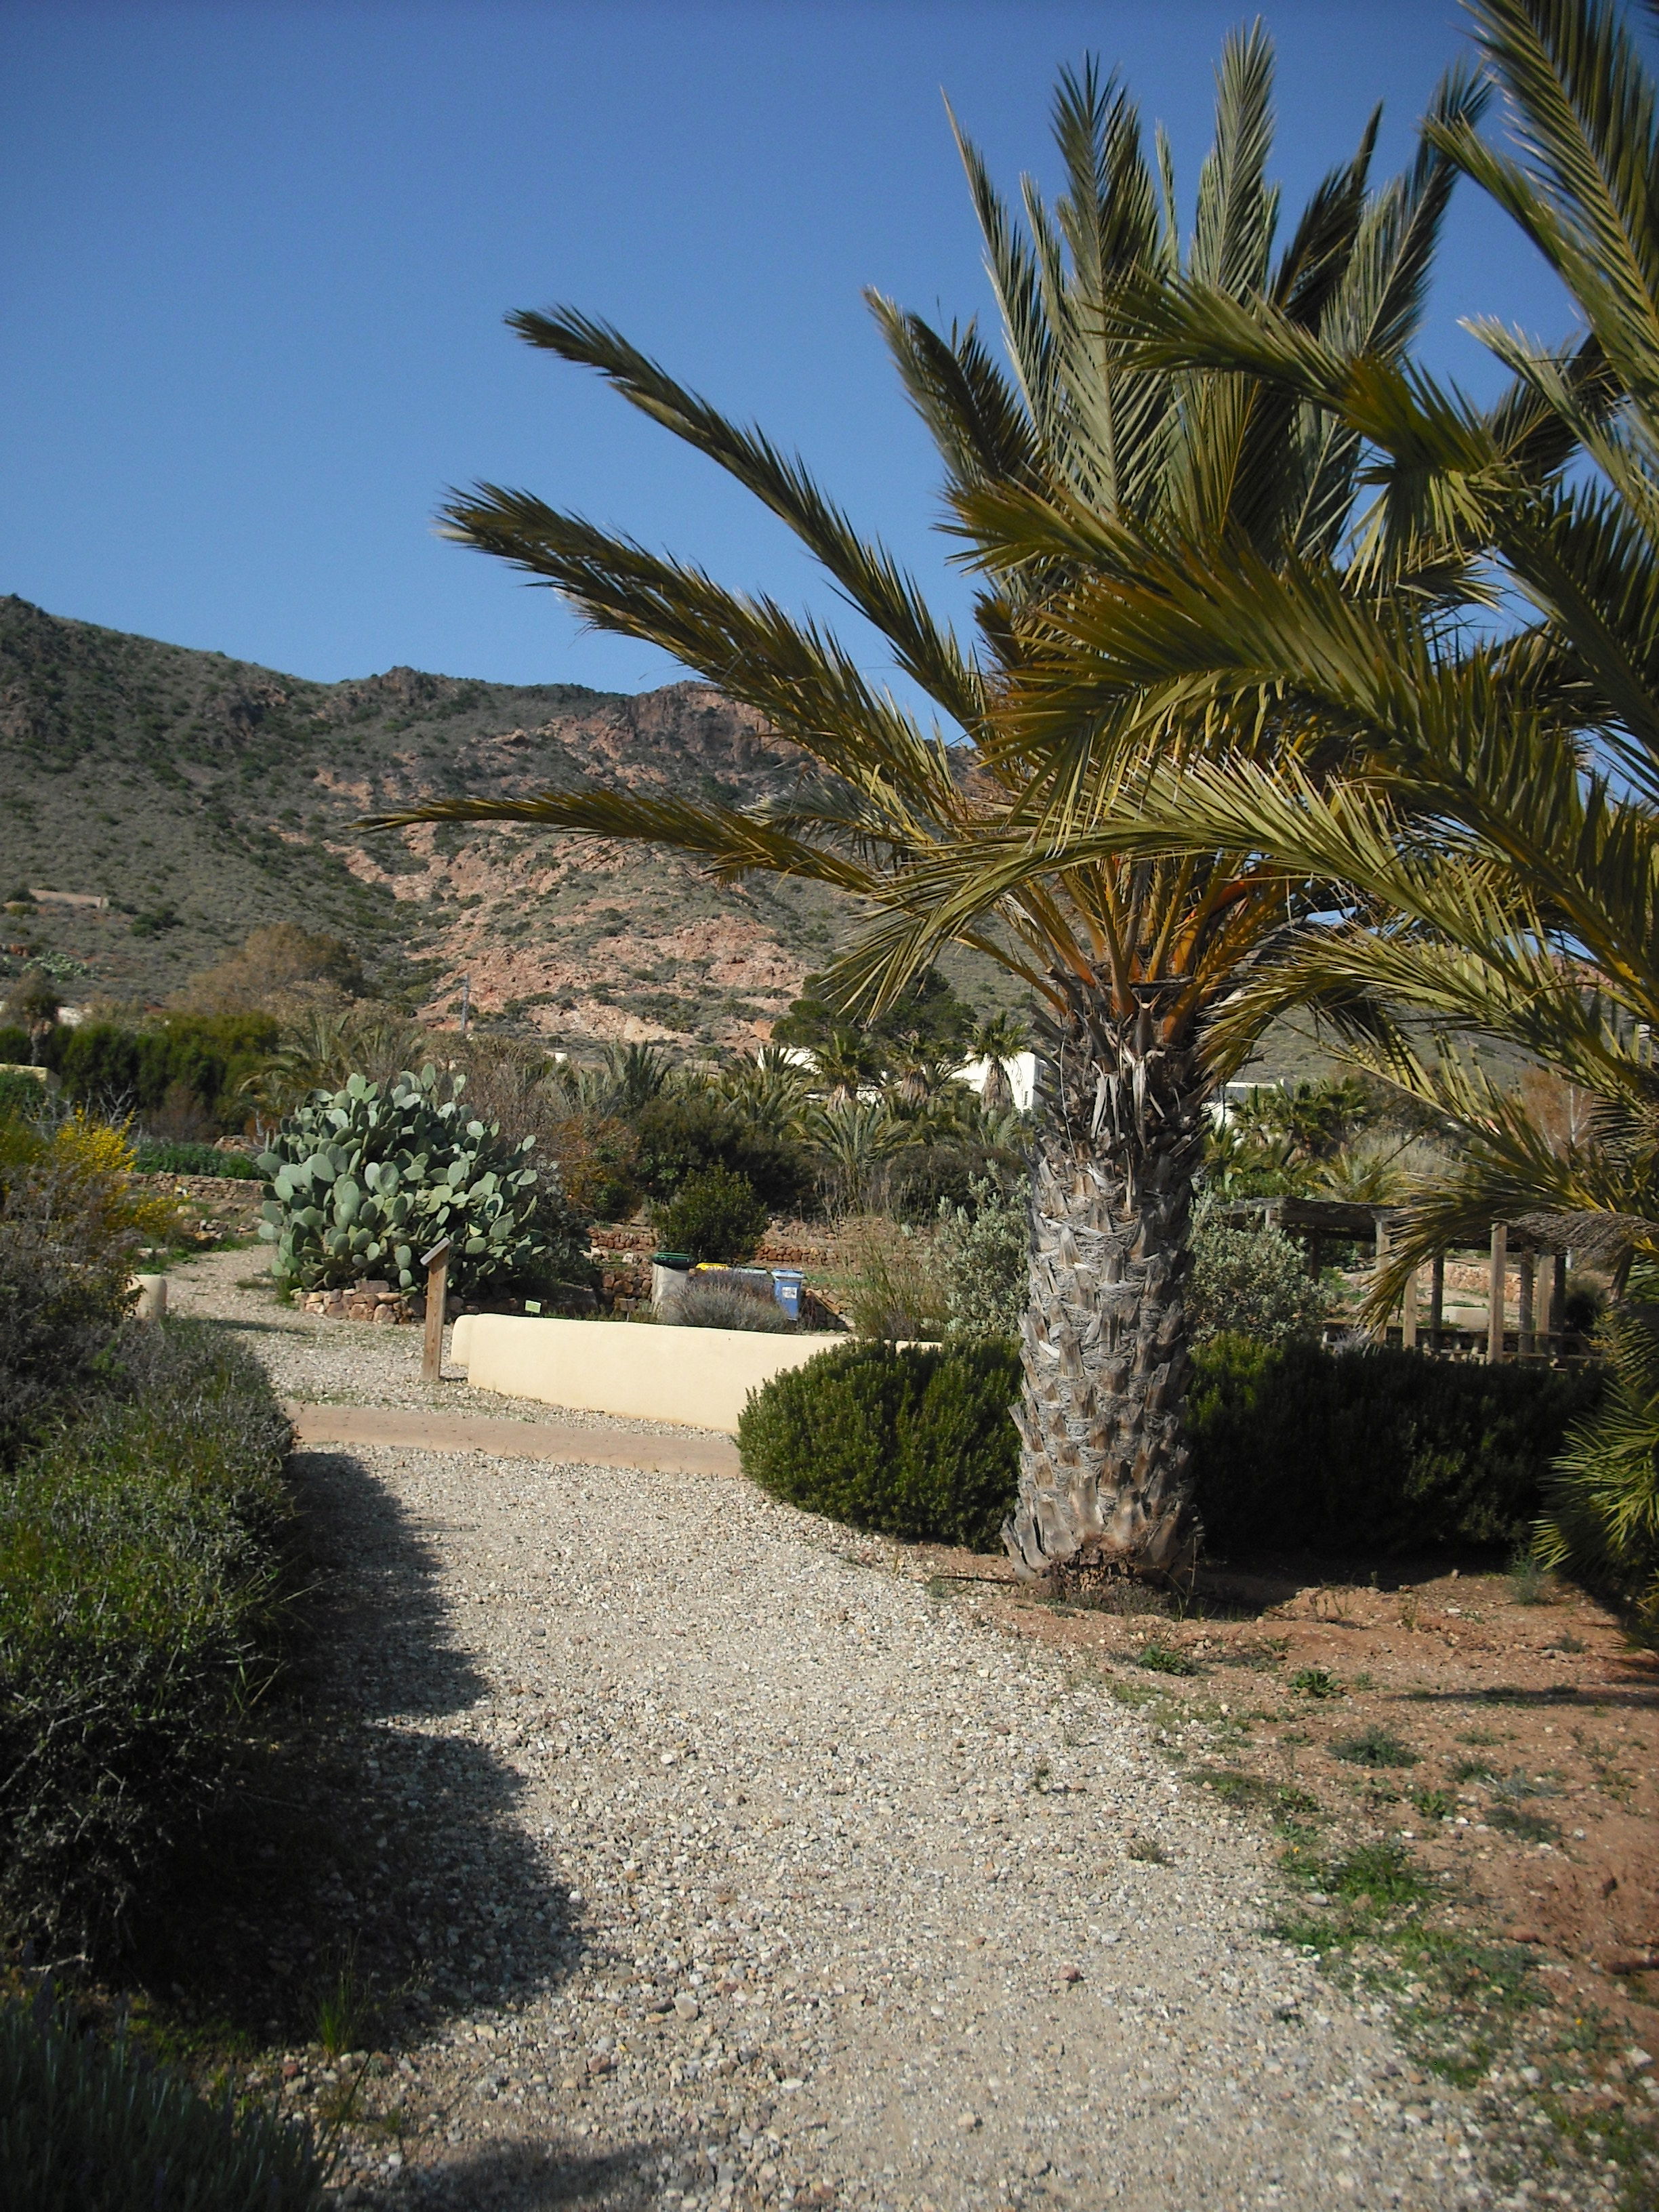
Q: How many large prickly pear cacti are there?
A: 1